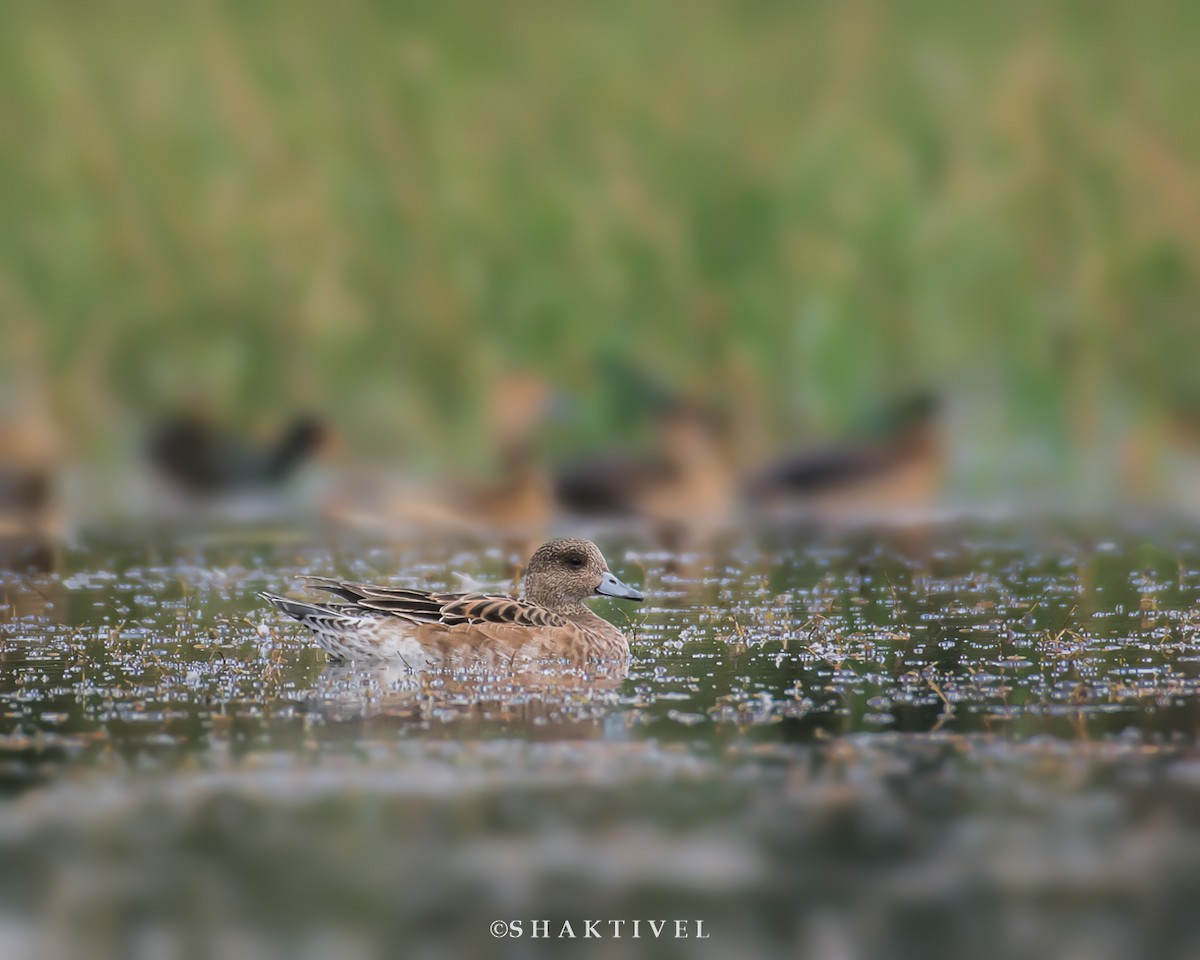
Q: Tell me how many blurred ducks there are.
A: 5